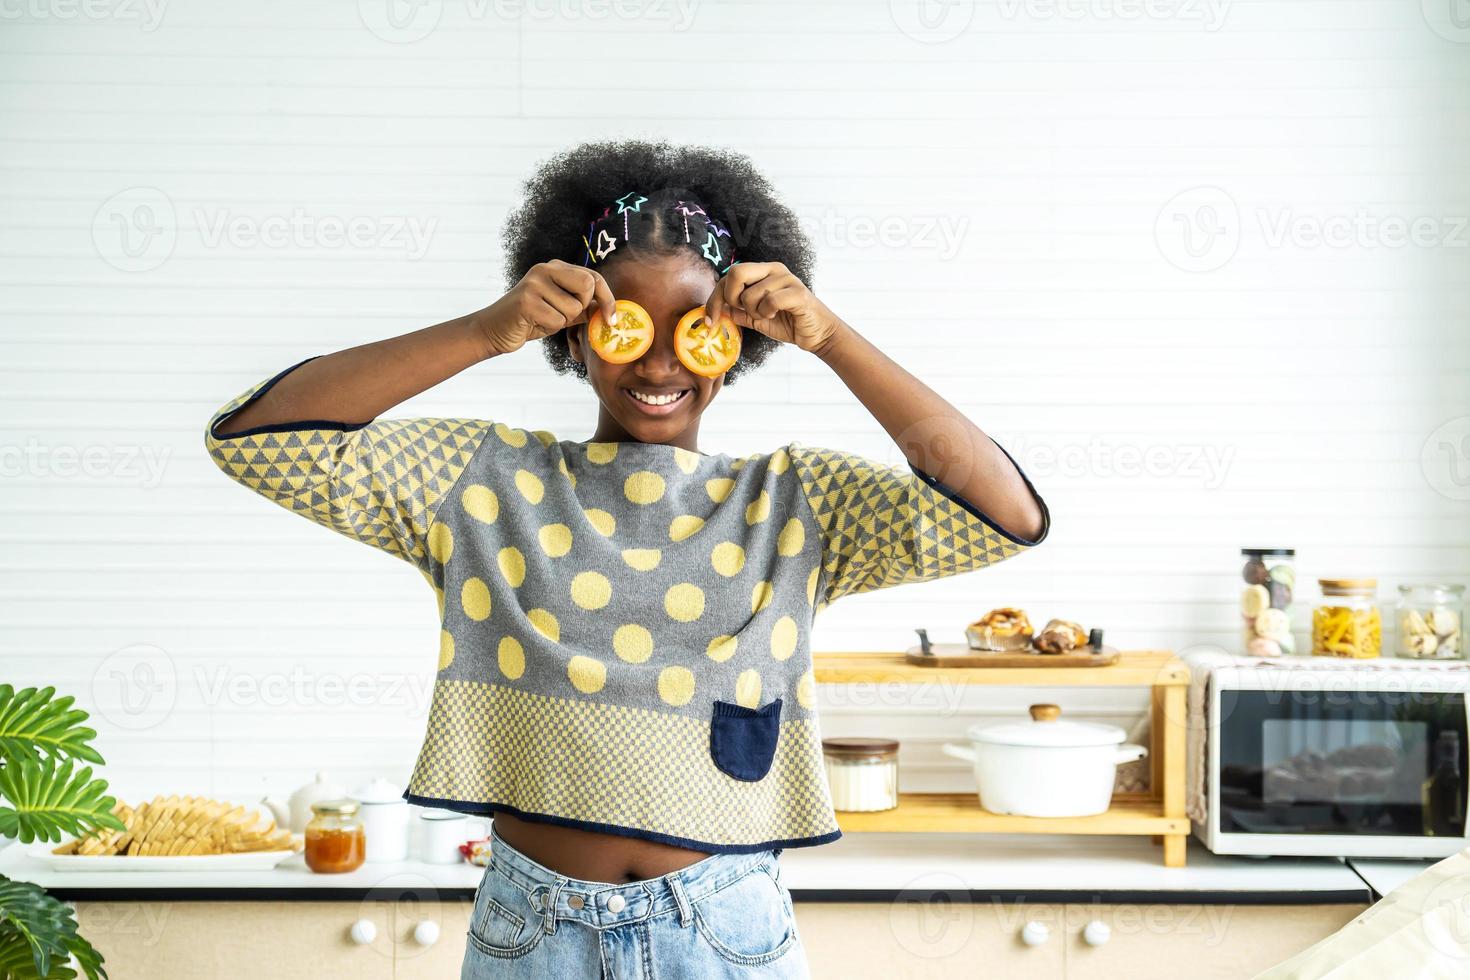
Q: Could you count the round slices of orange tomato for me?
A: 2